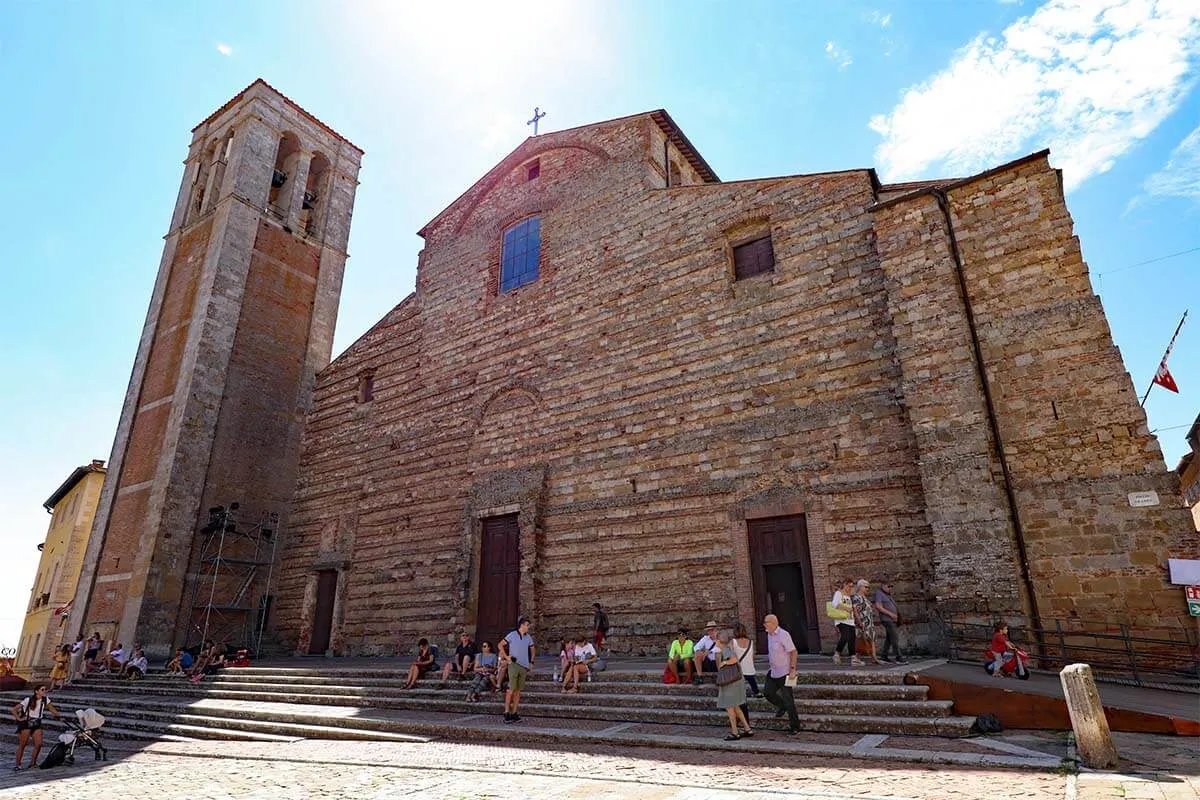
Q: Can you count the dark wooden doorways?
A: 3